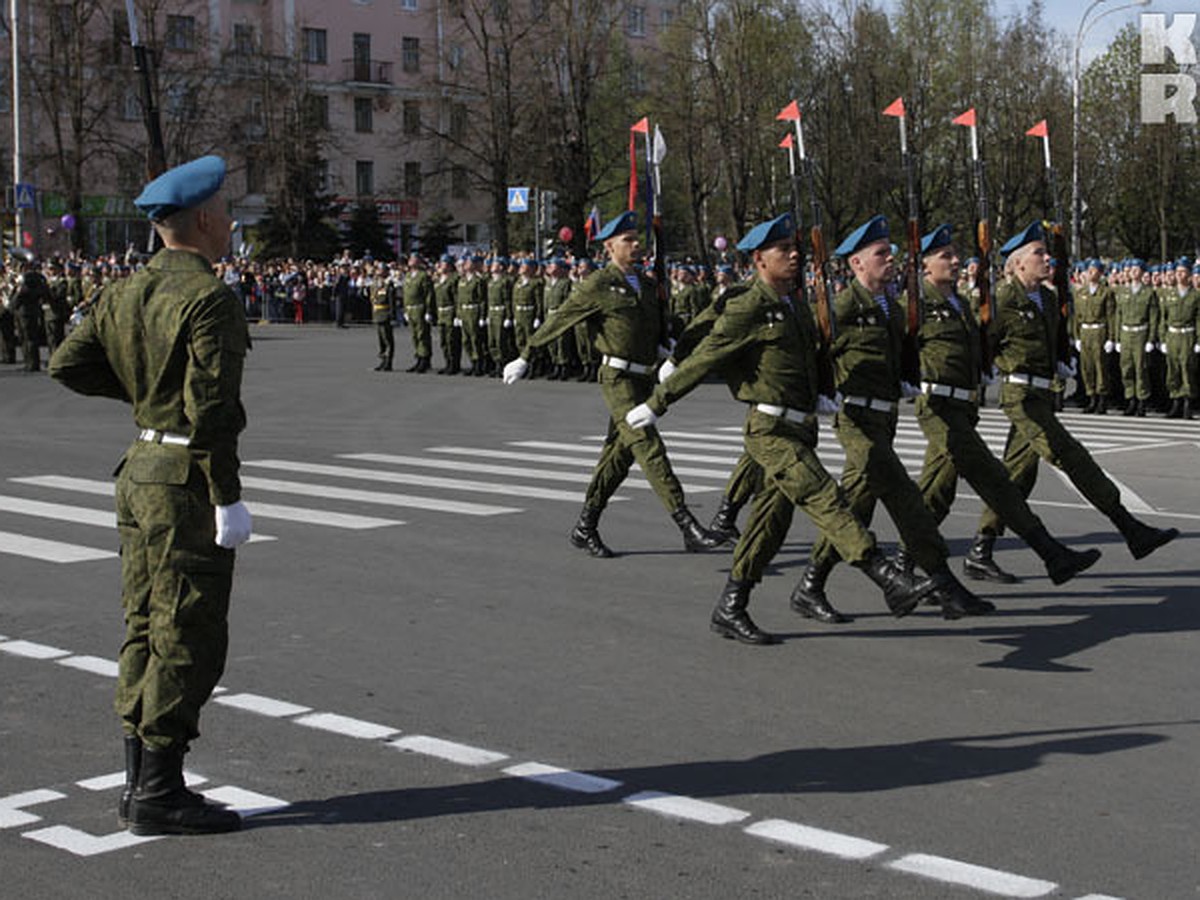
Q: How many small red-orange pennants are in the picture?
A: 6